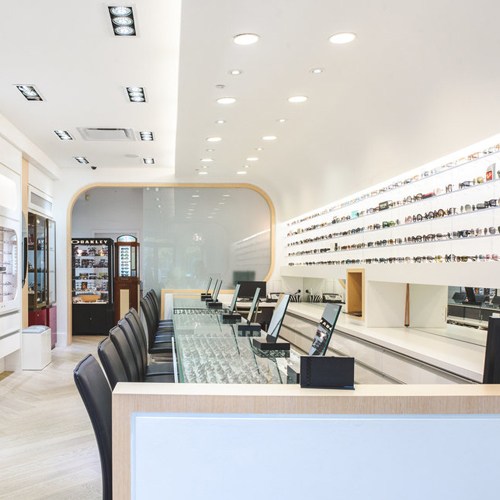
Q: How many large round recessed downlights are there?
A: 10